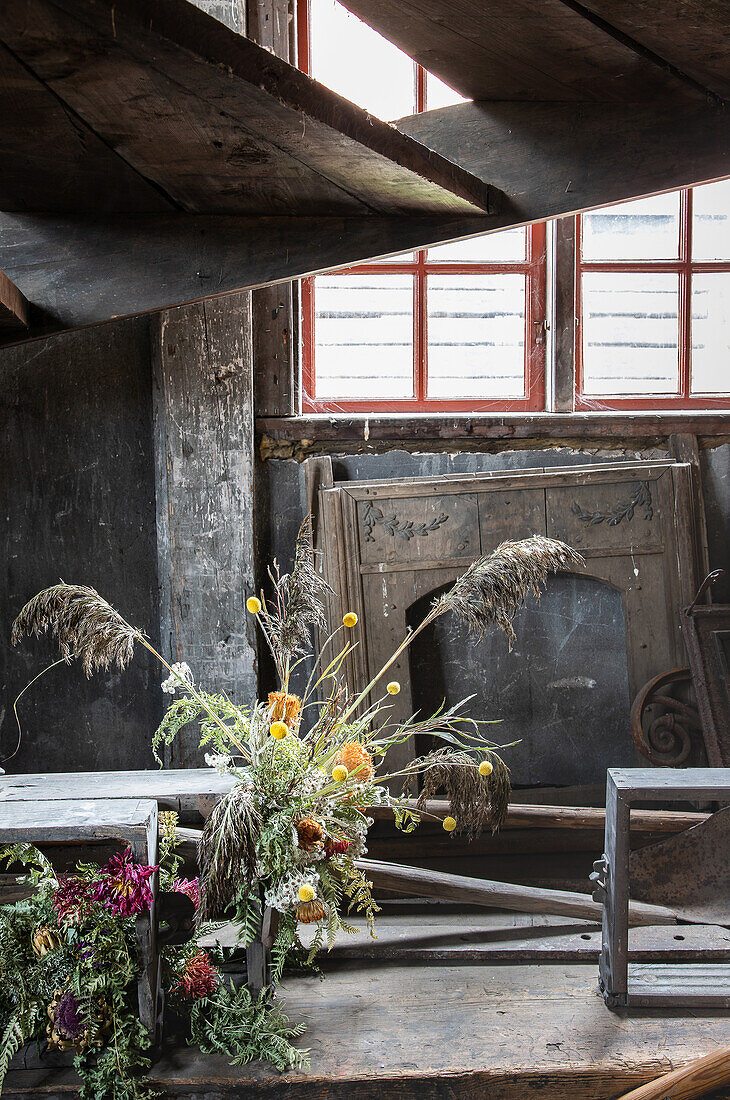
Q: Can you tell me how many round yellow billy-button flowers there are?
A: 8